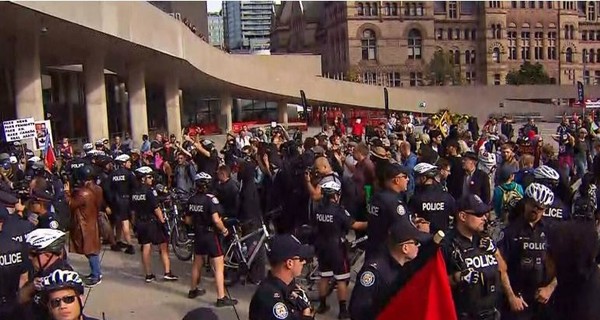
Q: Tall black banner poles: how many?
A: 3